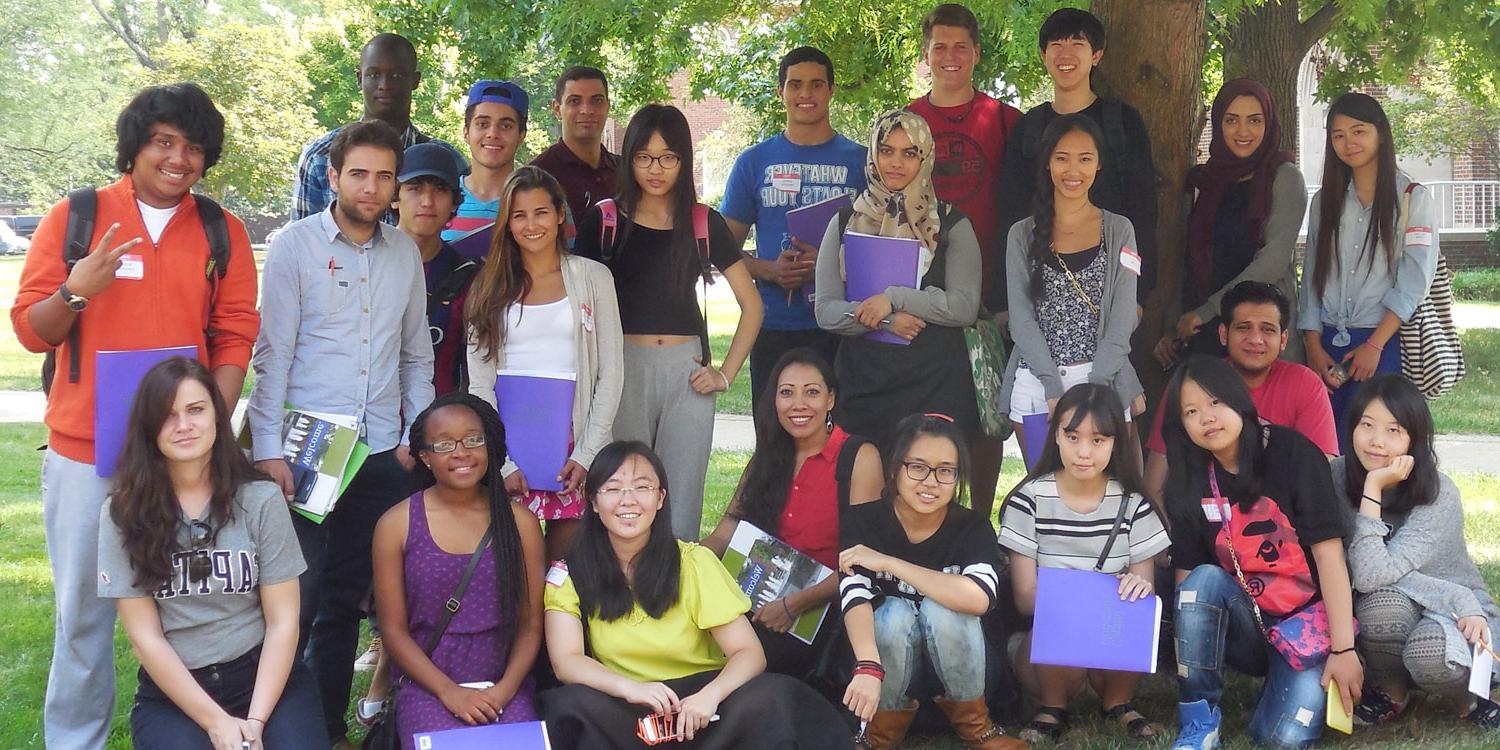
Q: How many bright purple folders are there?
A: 8